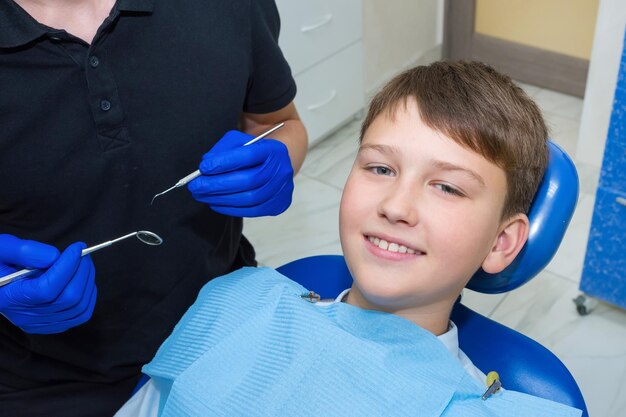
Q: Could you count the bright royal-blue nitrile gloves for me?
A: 2